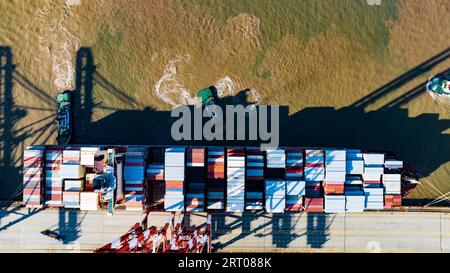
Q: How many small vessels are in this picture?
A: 3